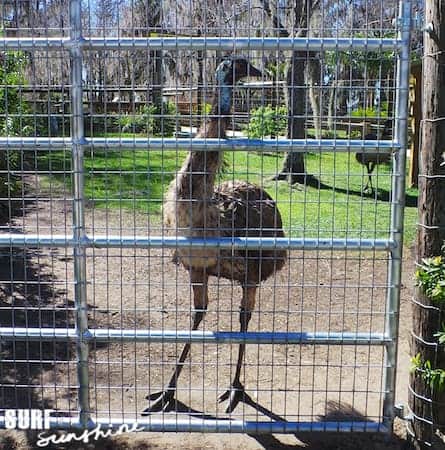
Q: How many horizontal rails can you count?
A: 5